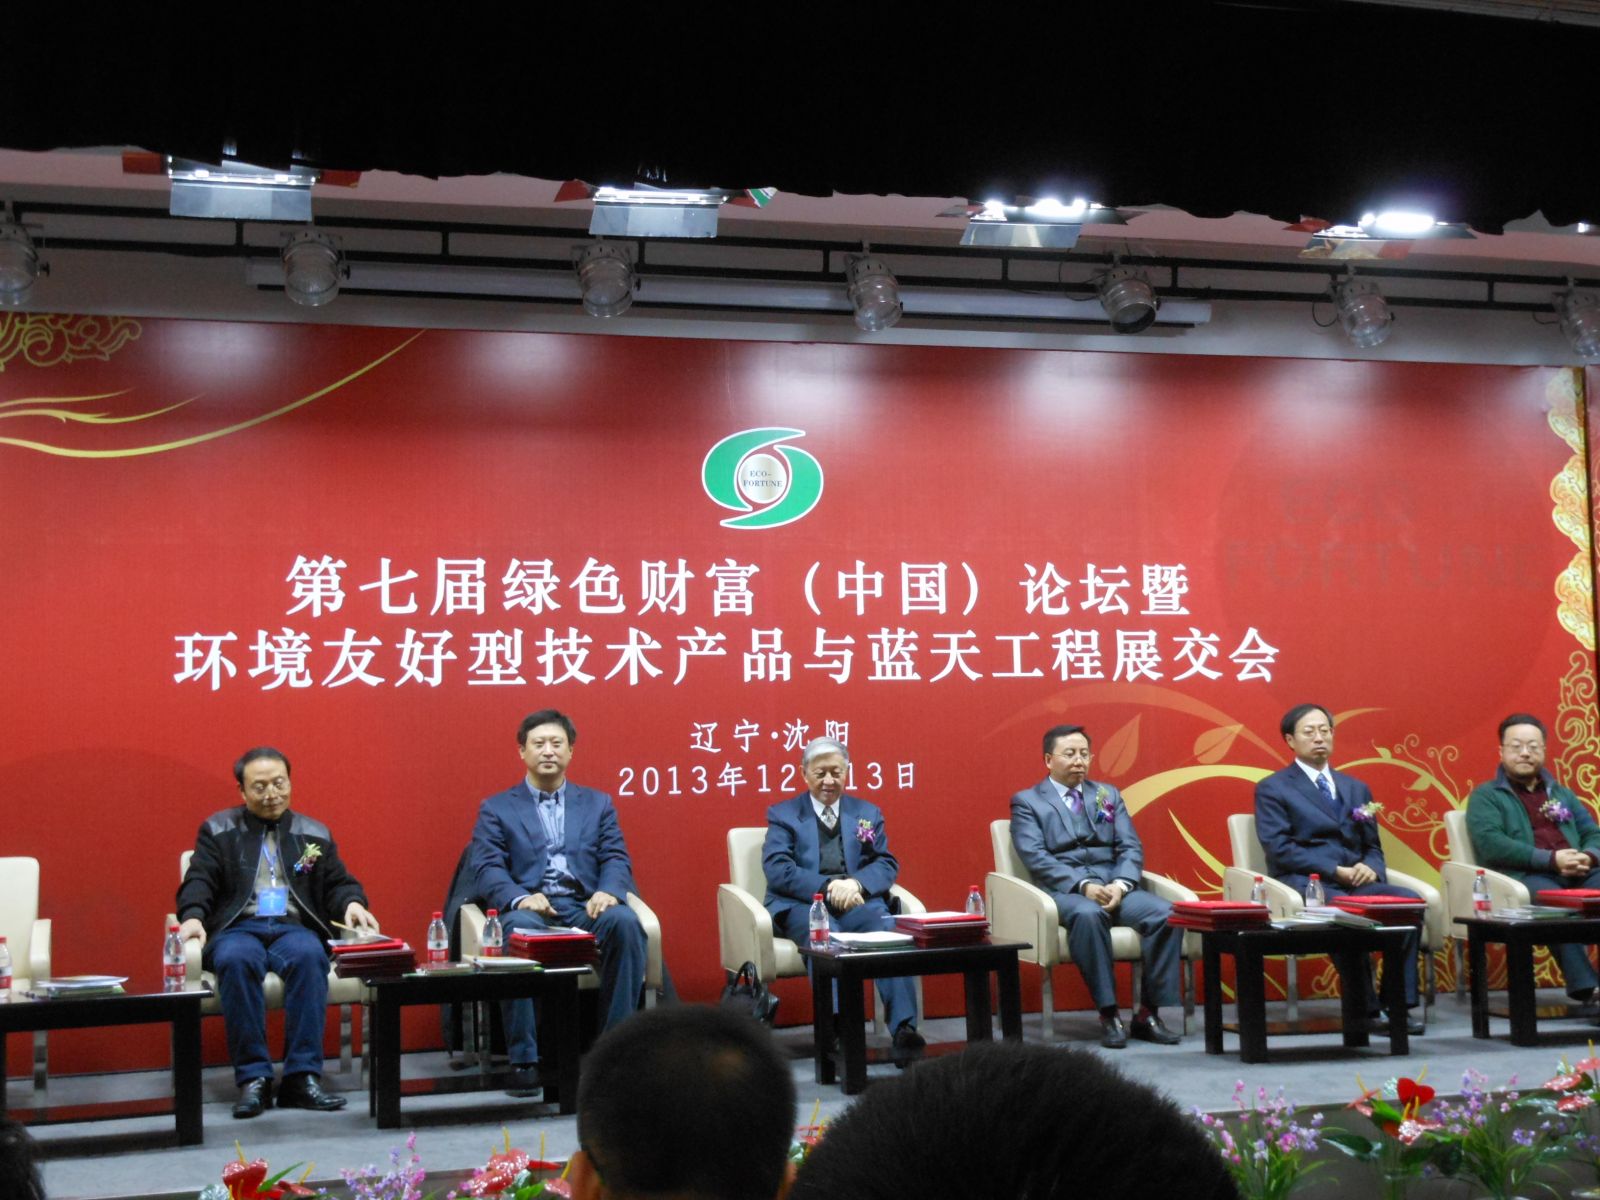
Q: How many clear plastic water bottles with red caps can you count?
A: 9